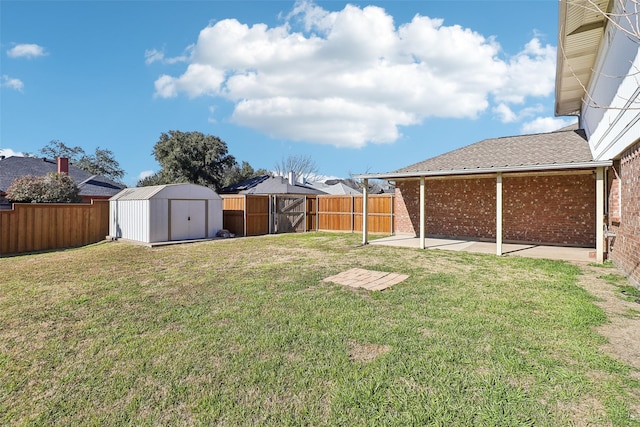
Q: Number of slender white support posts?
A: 4